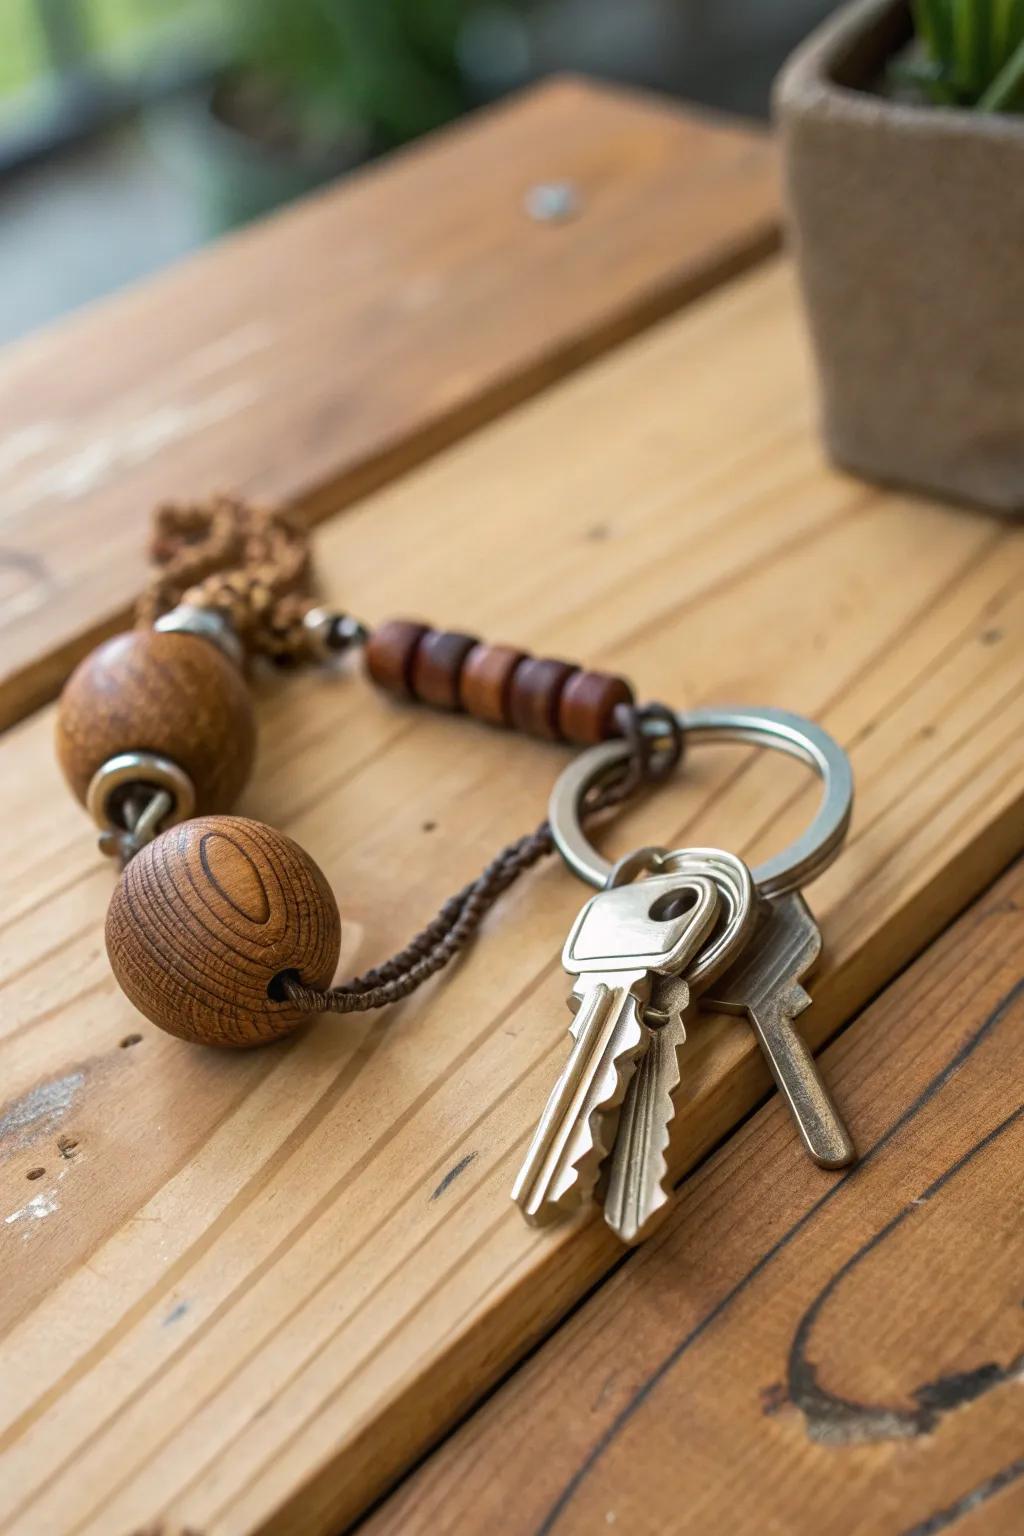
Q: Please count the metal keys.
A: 3